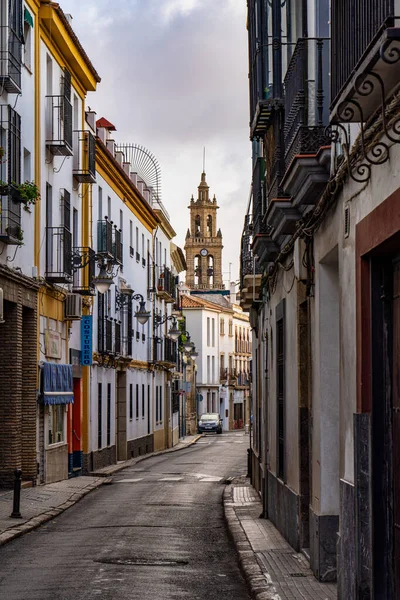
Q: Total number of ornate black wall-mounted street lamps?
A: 5